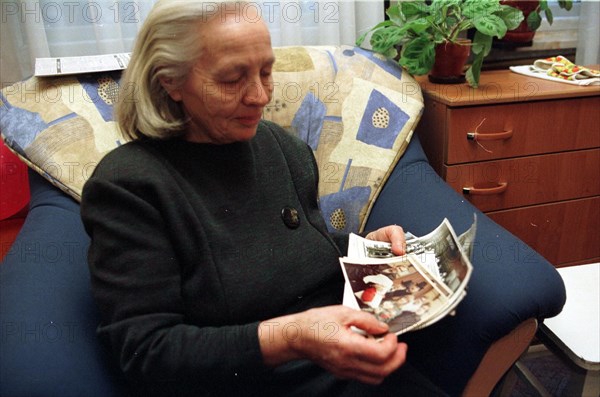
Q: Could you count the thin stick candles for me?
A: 0